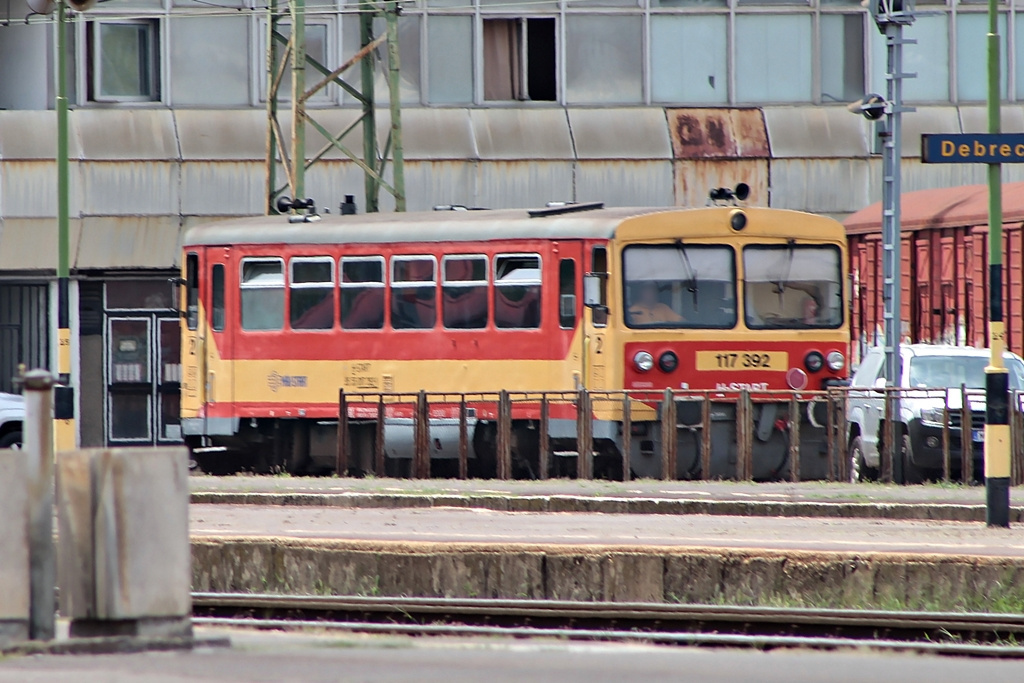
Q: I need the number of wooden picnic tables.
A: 0